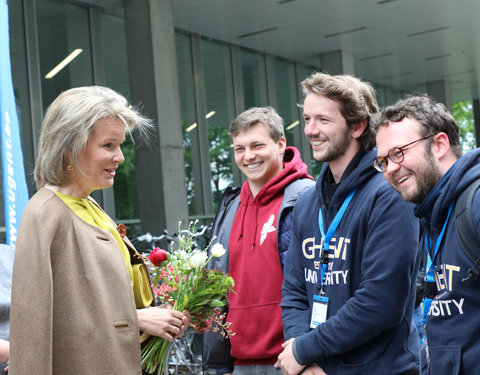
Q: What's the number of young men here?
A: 3